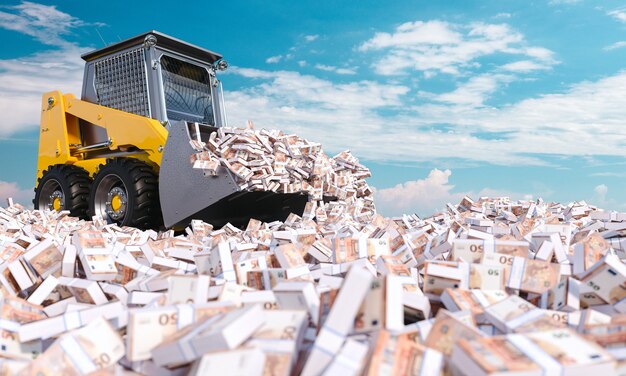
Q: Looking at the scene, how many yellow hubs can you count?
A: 2